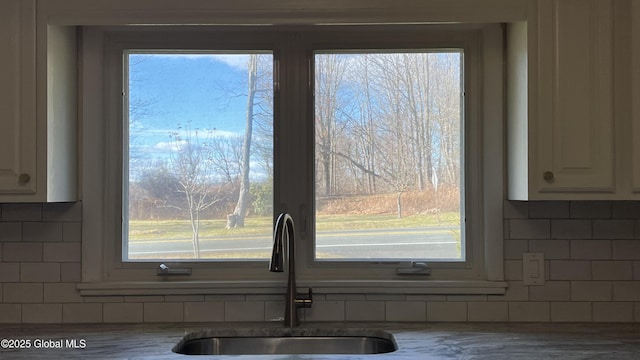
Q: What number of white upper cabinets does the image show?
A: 2